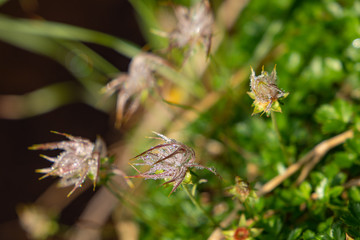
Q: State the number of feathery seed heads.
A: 5